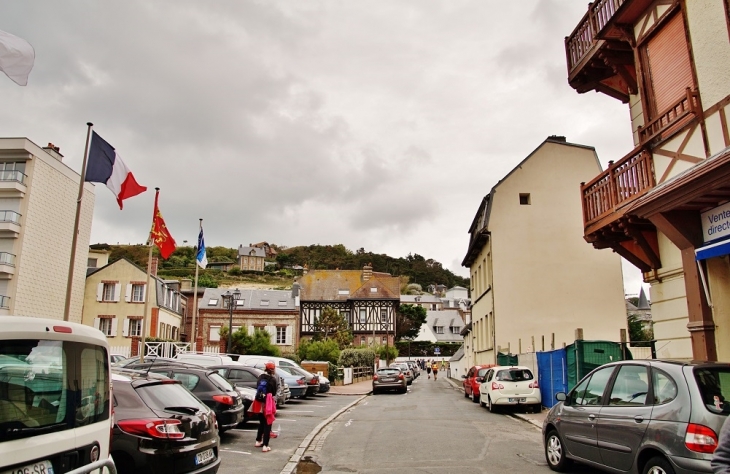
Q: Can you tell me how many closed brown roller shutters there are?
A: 1